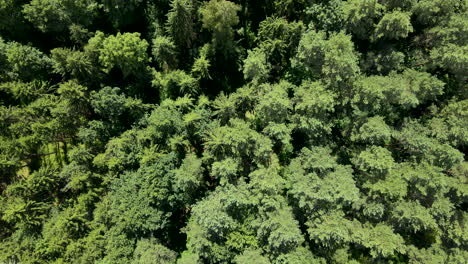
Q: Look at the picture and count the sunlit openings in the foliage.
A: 1